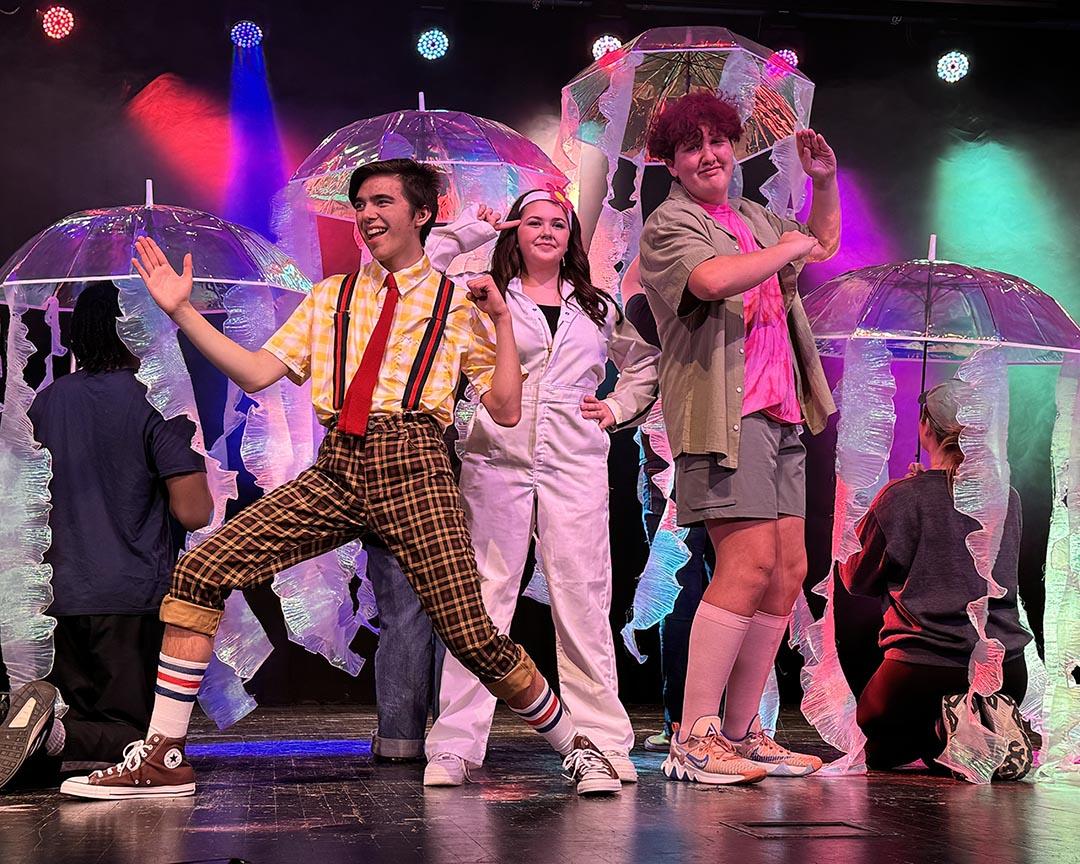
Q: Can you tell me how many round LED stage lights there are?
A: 6